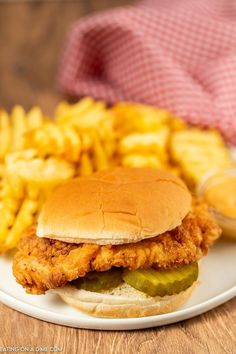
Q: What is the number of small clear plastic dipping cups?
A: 1